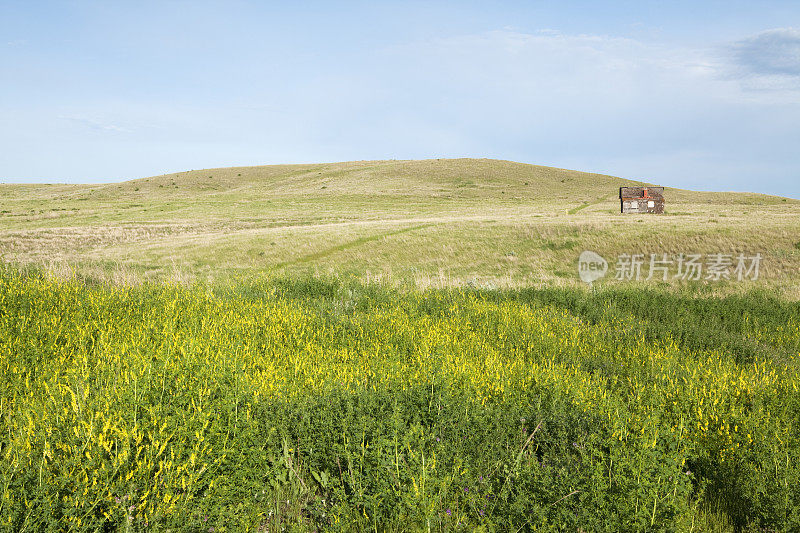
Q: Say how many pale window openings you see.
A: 2